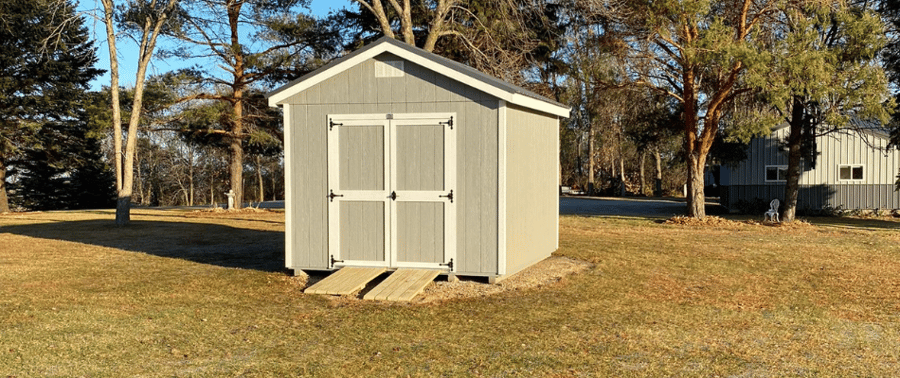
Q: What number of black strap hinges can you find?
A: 6